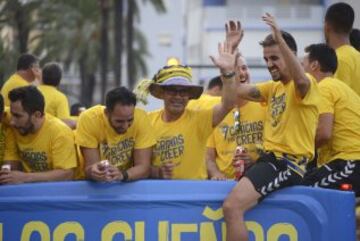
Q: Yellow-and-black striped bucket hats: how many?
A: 1